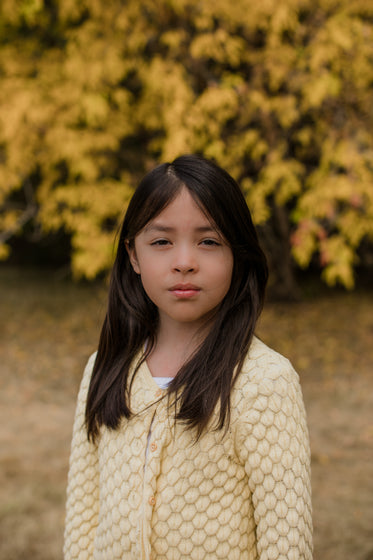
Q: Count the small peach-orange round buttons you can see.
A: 3